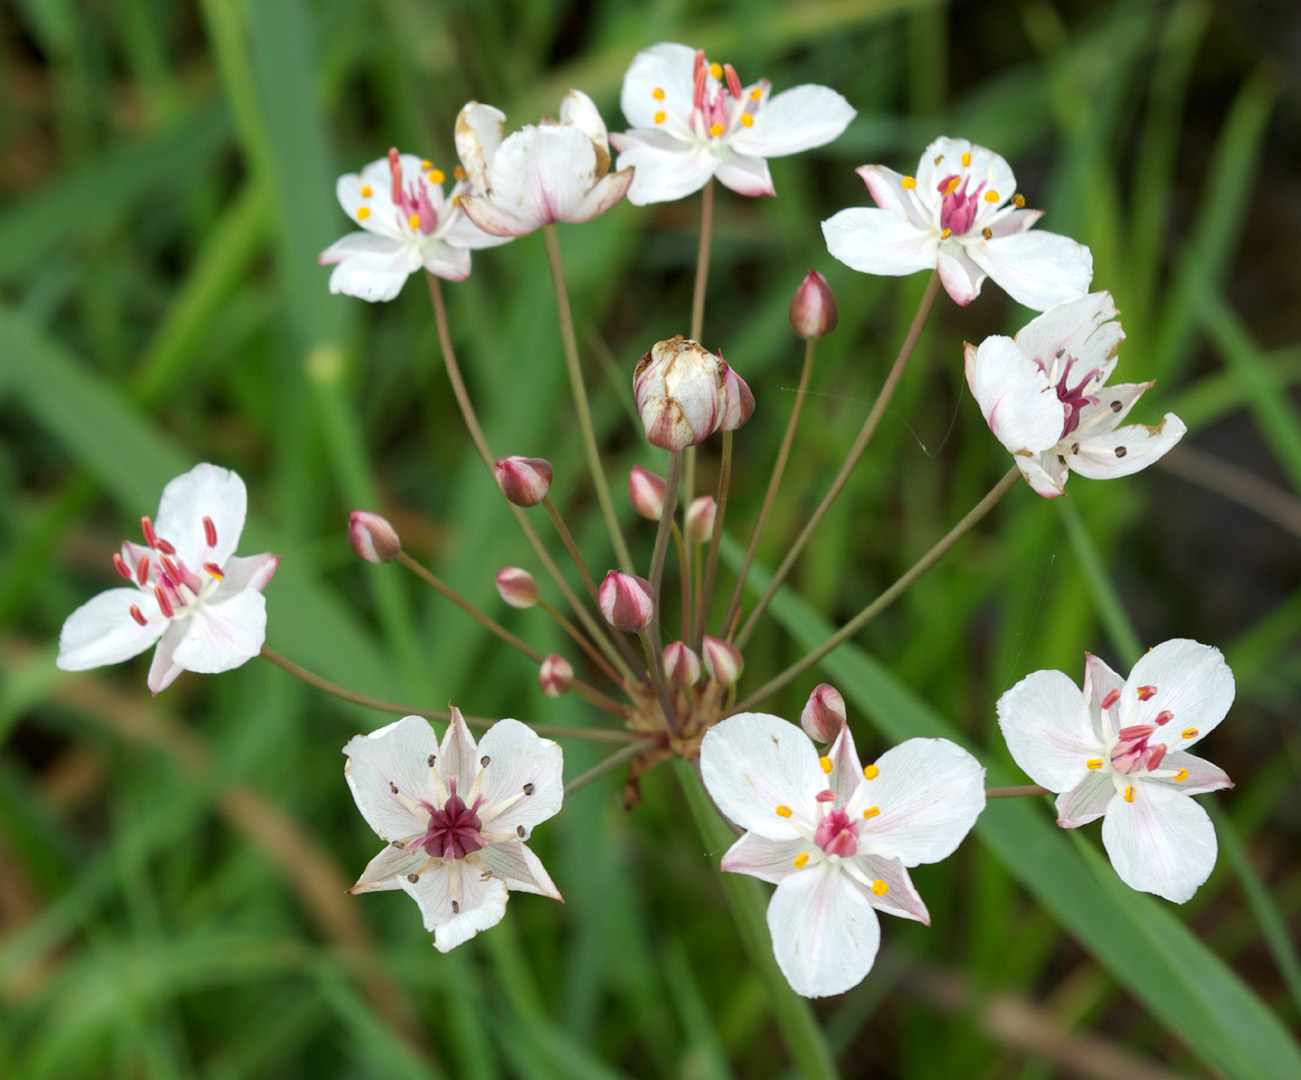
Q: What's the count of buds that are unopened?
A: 13